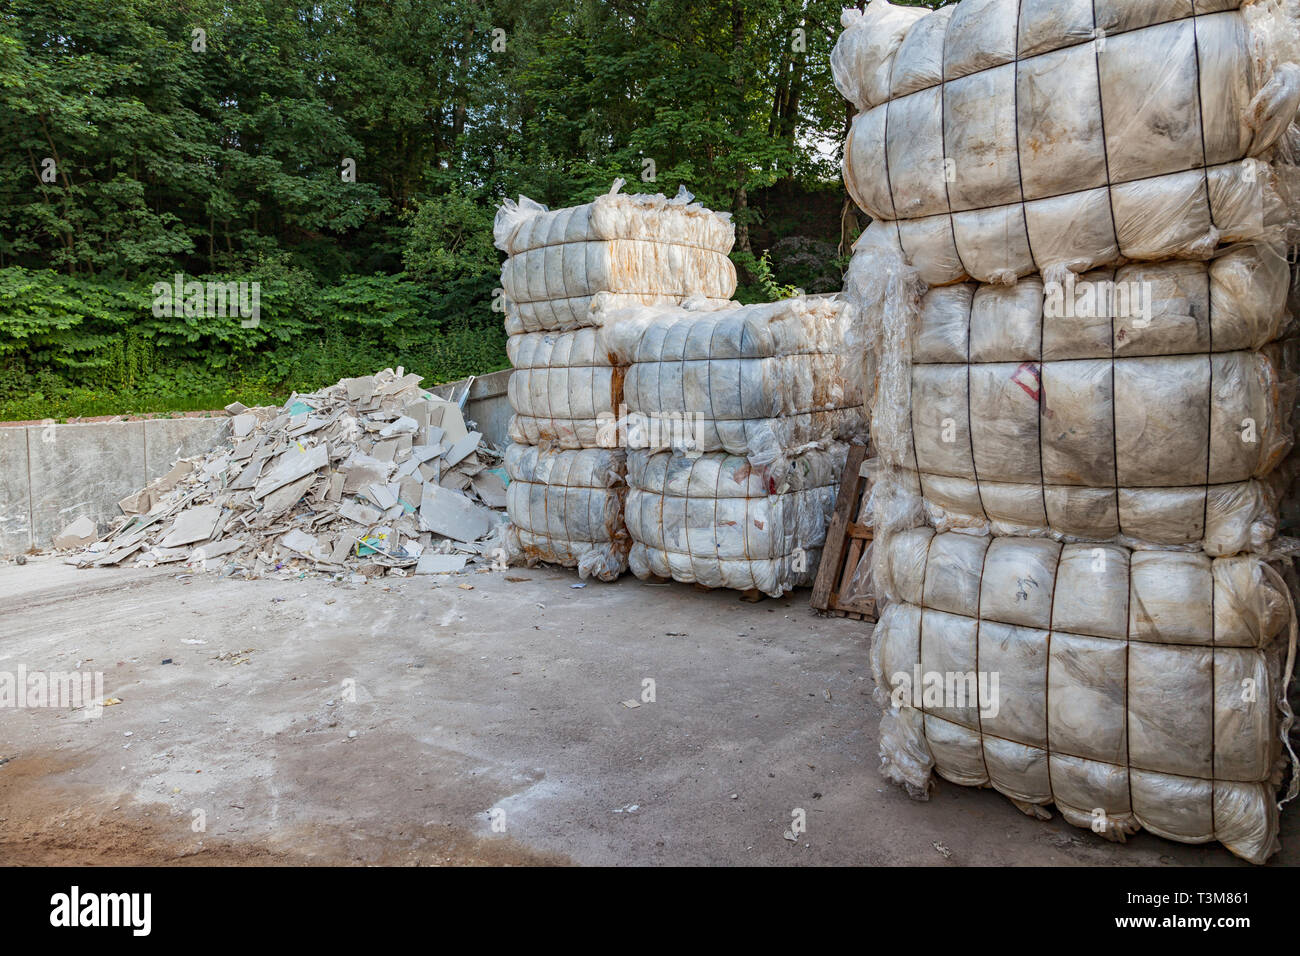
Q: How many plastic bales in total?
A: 8